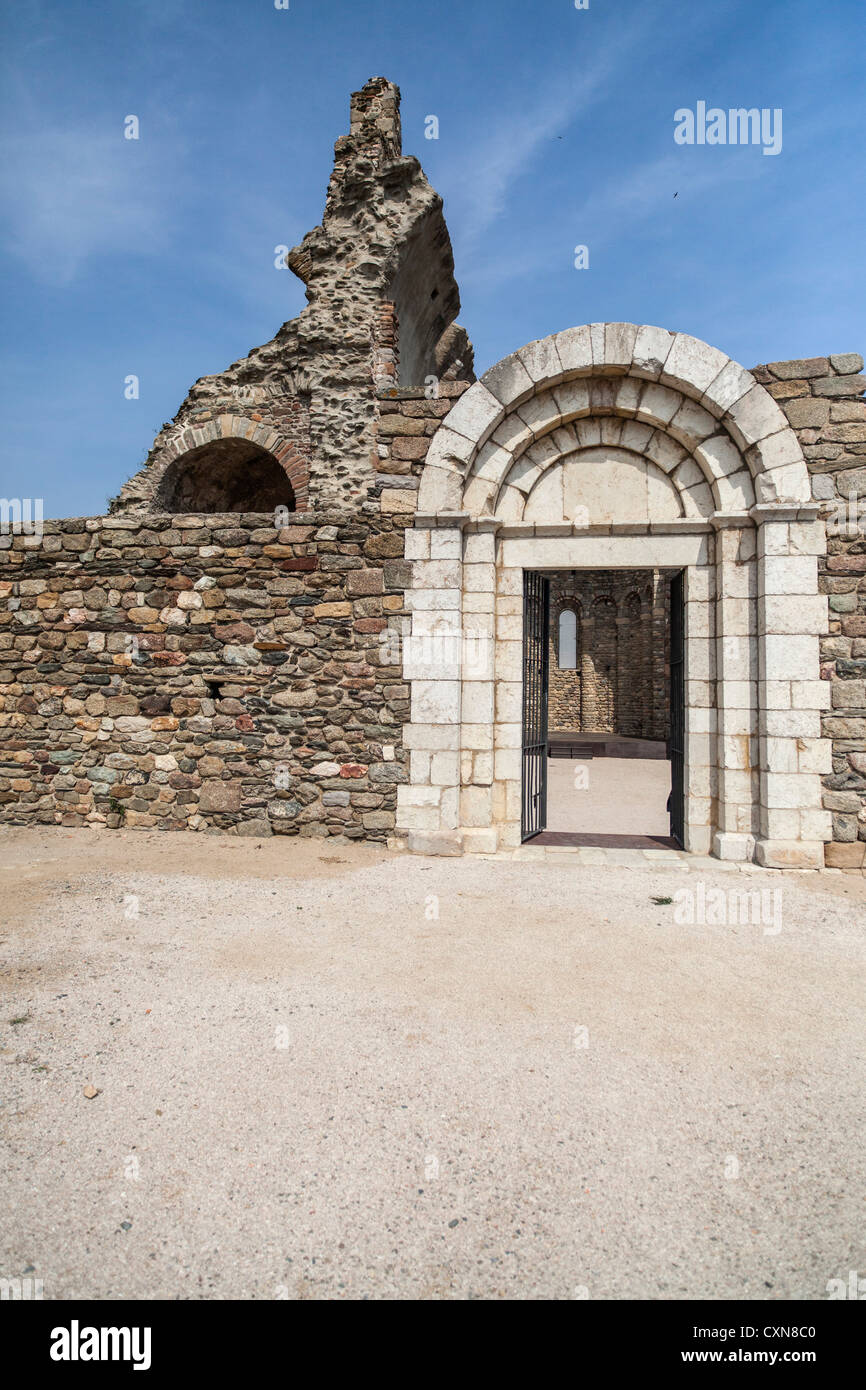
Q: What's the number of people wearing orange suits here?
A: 0